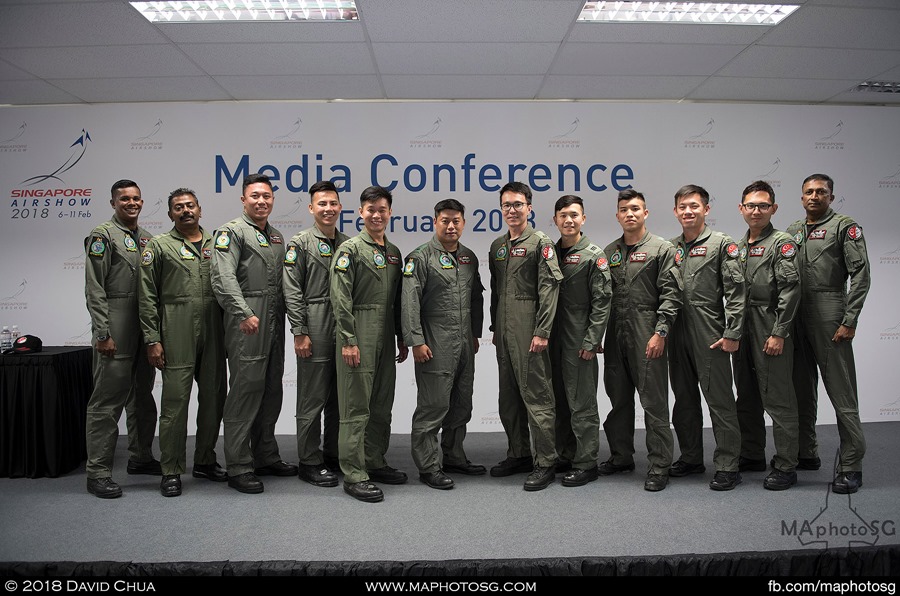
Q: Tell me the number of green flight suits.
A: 12